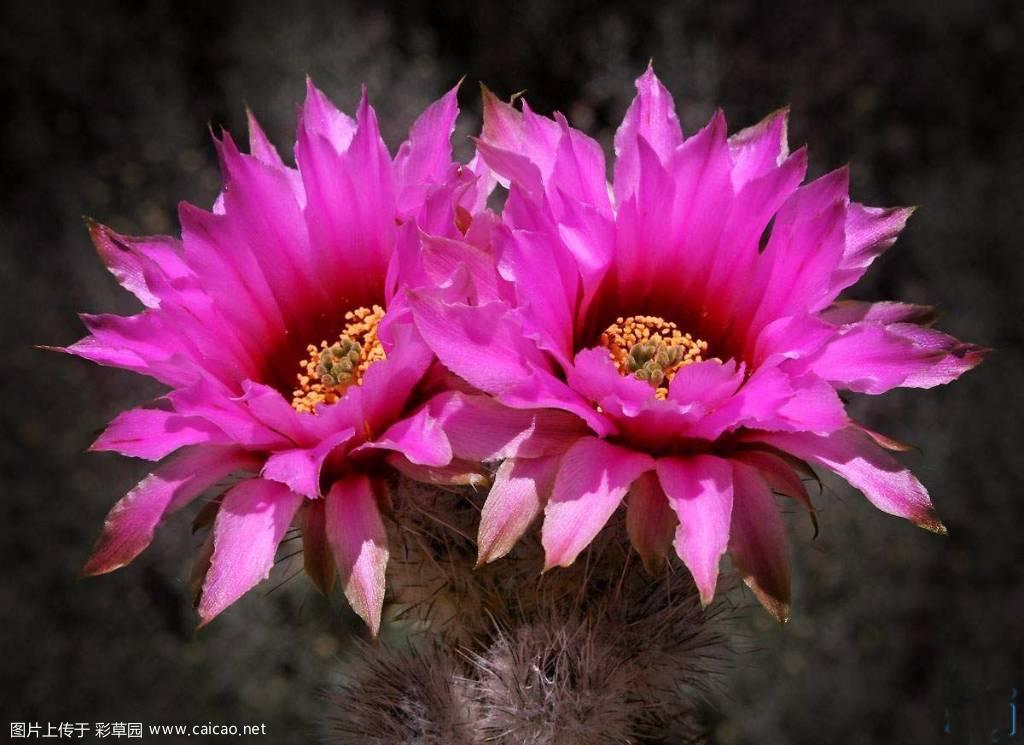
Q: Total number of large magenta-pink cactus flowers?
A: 2